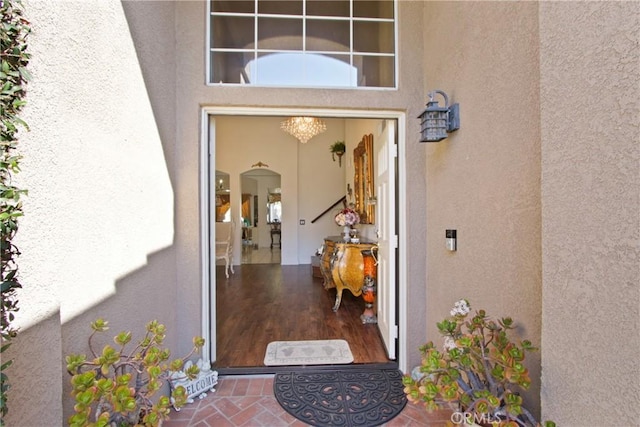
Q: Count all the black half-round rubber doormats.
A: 1